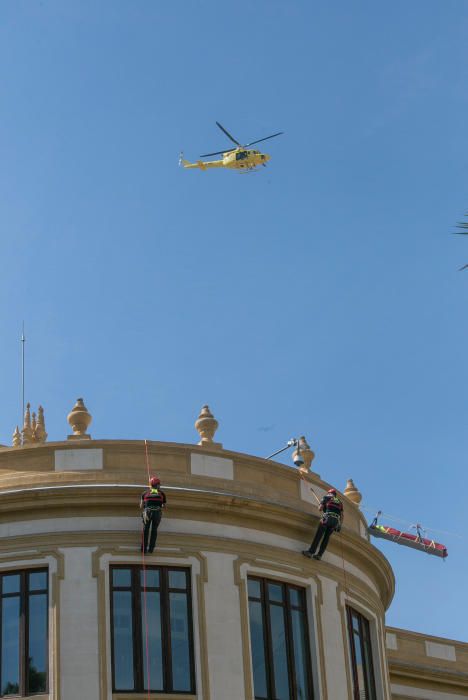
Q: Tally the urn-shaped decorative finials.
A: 4